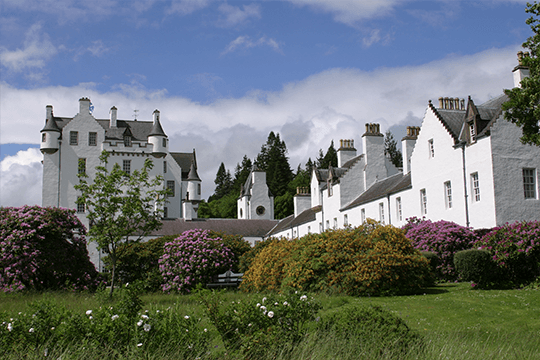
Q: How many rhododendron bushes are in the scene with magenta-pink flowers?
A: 4